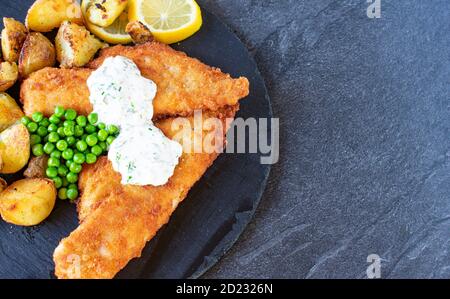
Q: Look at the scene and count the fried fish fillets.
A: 2